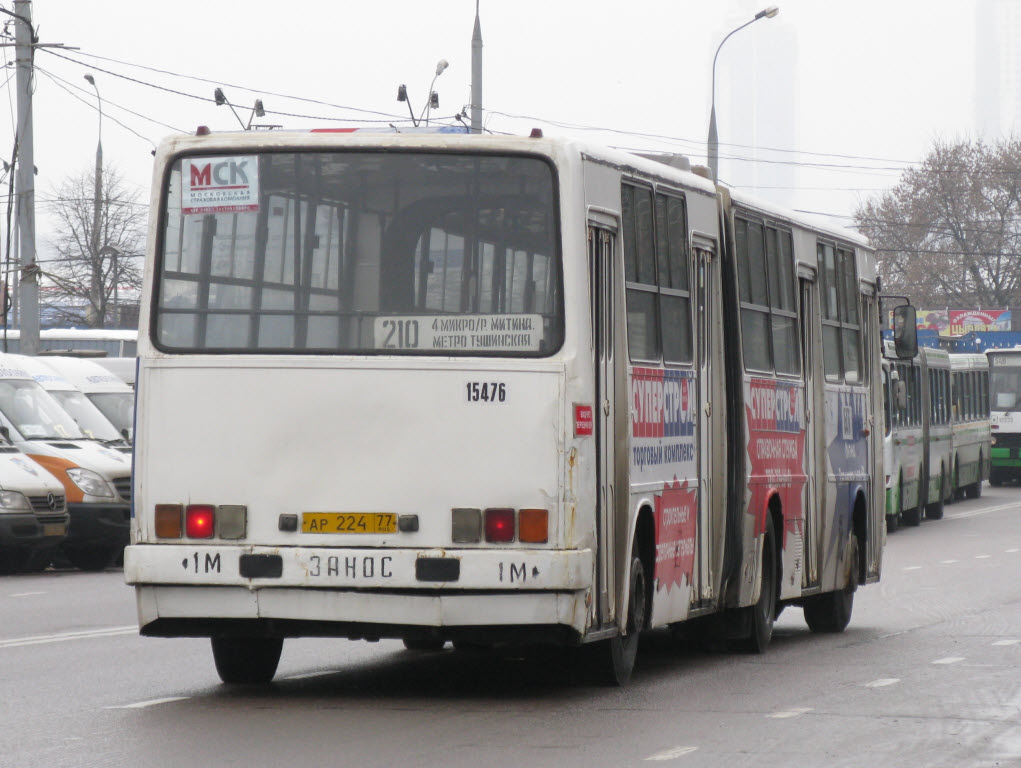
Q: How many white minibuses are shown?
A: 4